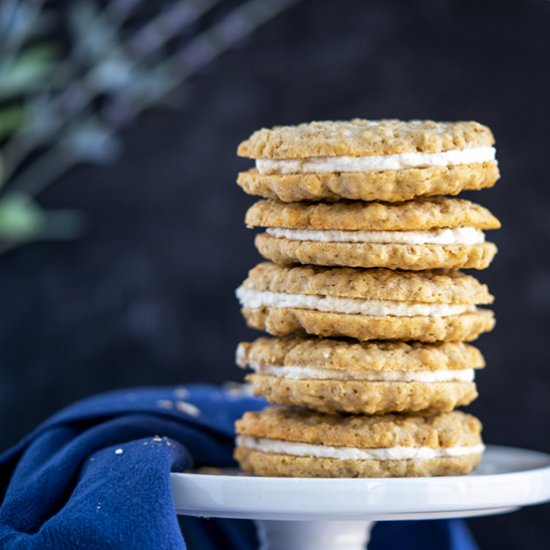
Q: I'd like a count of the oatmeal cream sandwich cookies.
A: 5